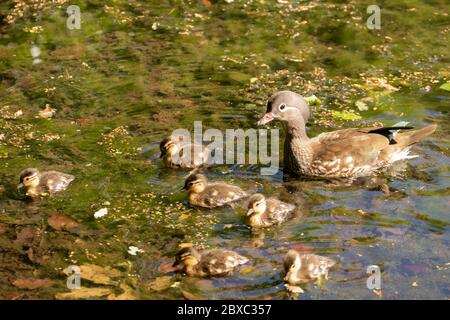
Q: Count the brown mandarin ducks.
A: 7